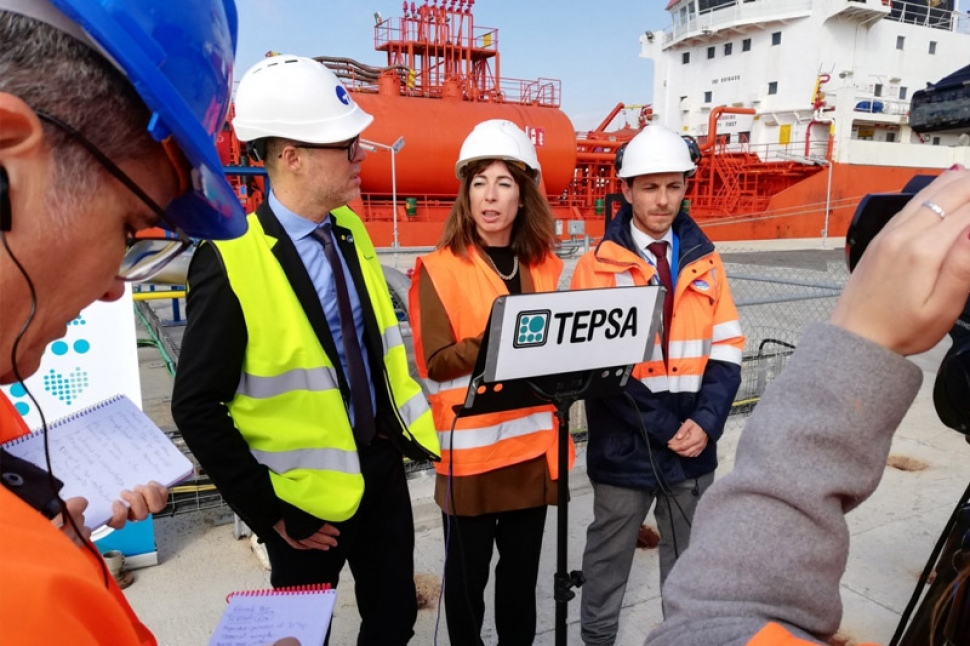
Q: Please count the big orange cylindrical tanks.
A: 1